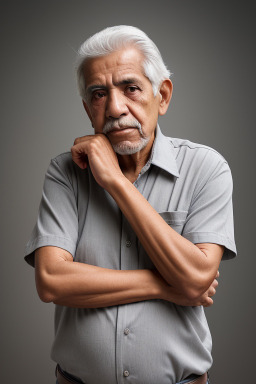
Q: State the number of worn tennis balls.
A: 0